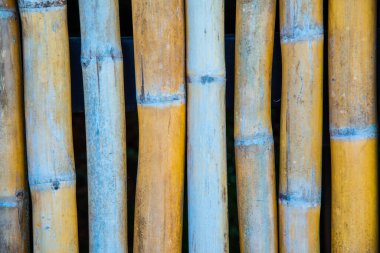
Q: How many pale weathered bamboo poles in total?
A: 2